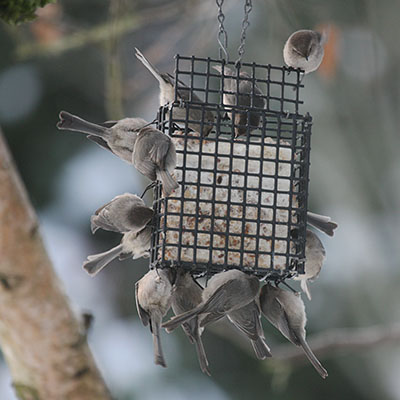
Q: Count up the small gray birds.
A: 14